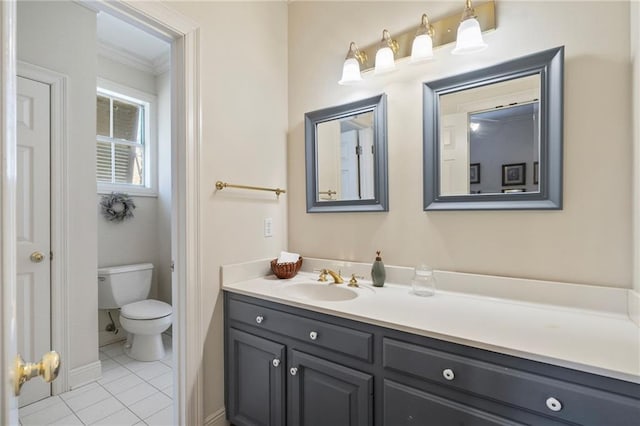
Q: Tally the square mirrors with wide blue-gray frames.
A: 2